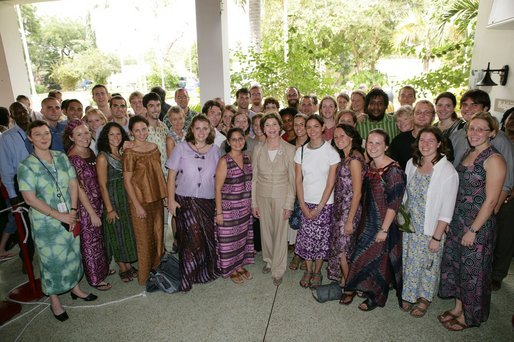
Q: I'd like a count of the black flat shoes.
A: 2